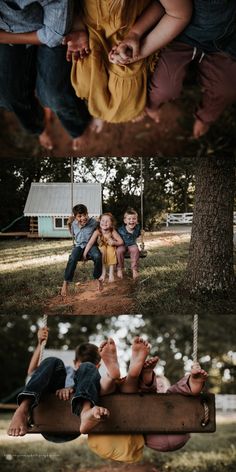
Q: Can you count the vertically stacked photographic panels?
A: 3